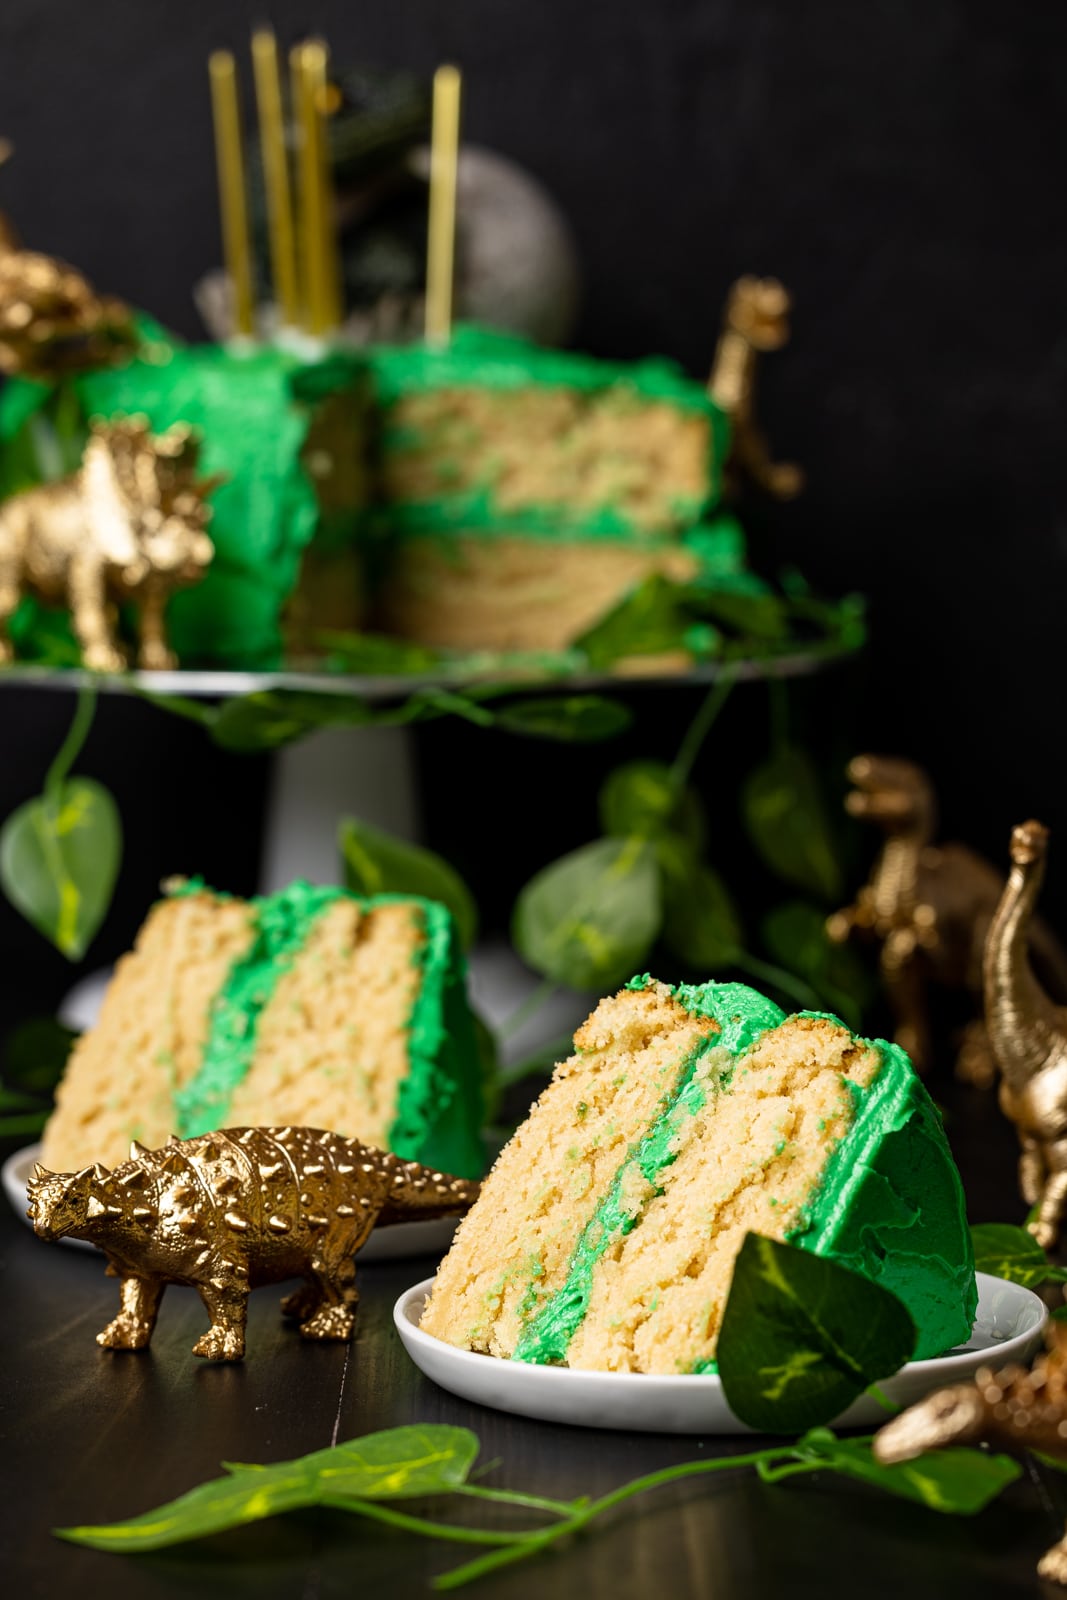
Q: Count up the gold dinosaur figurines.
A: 7